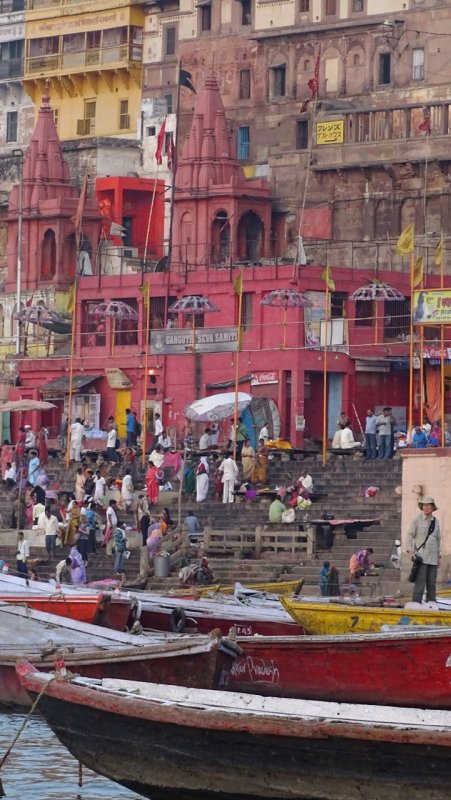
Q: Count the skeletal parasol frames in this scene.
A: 5